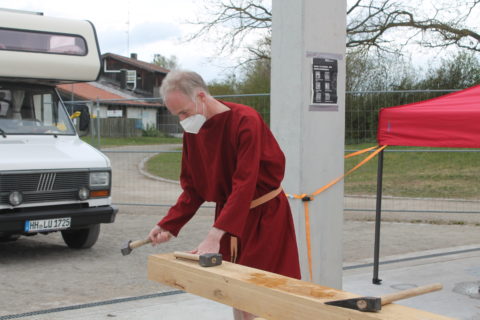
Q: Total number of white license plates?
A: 1